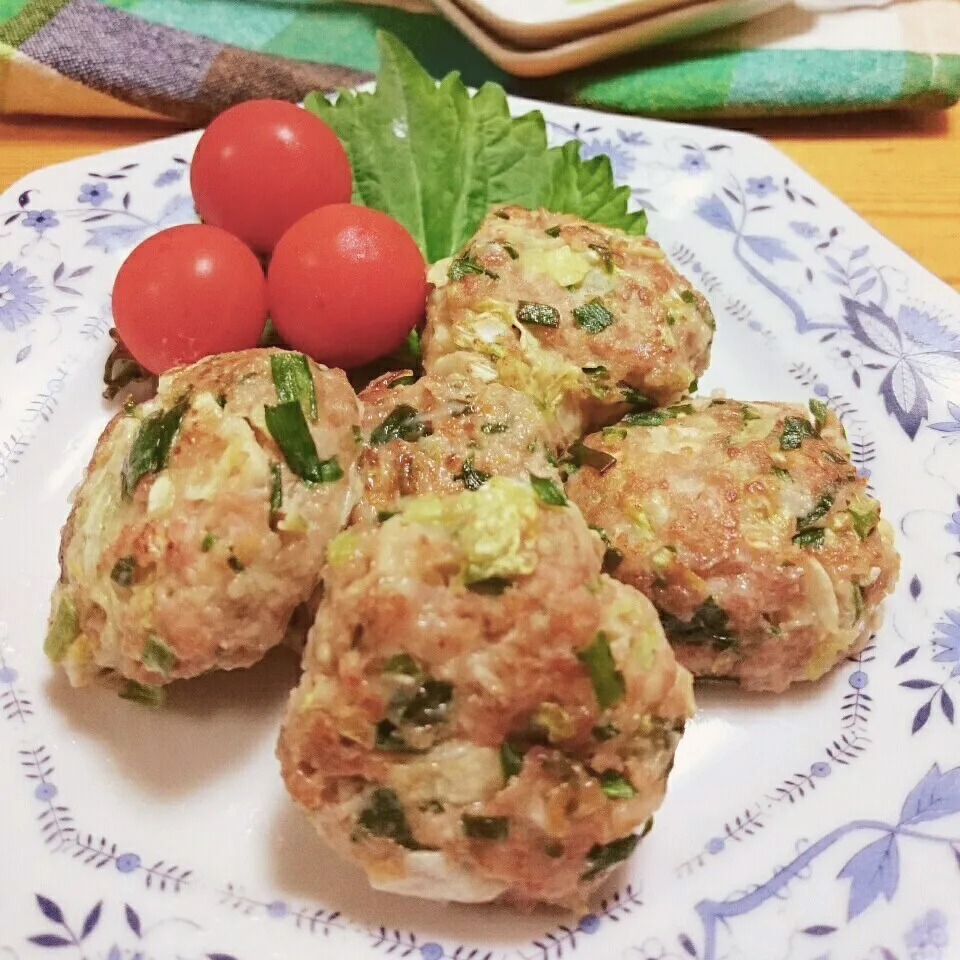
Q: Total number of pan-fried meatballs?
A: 5